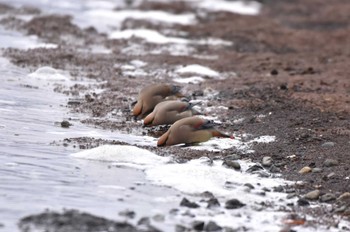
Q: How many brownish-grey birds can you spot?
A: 3